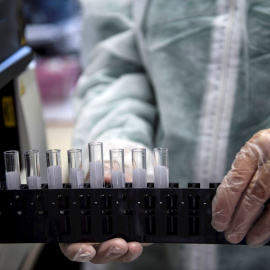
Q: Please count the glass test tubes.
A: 8